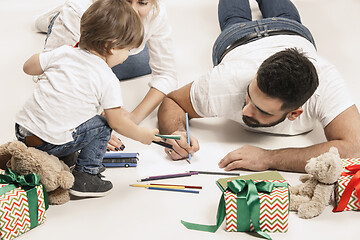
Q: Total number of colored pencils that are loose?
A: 6